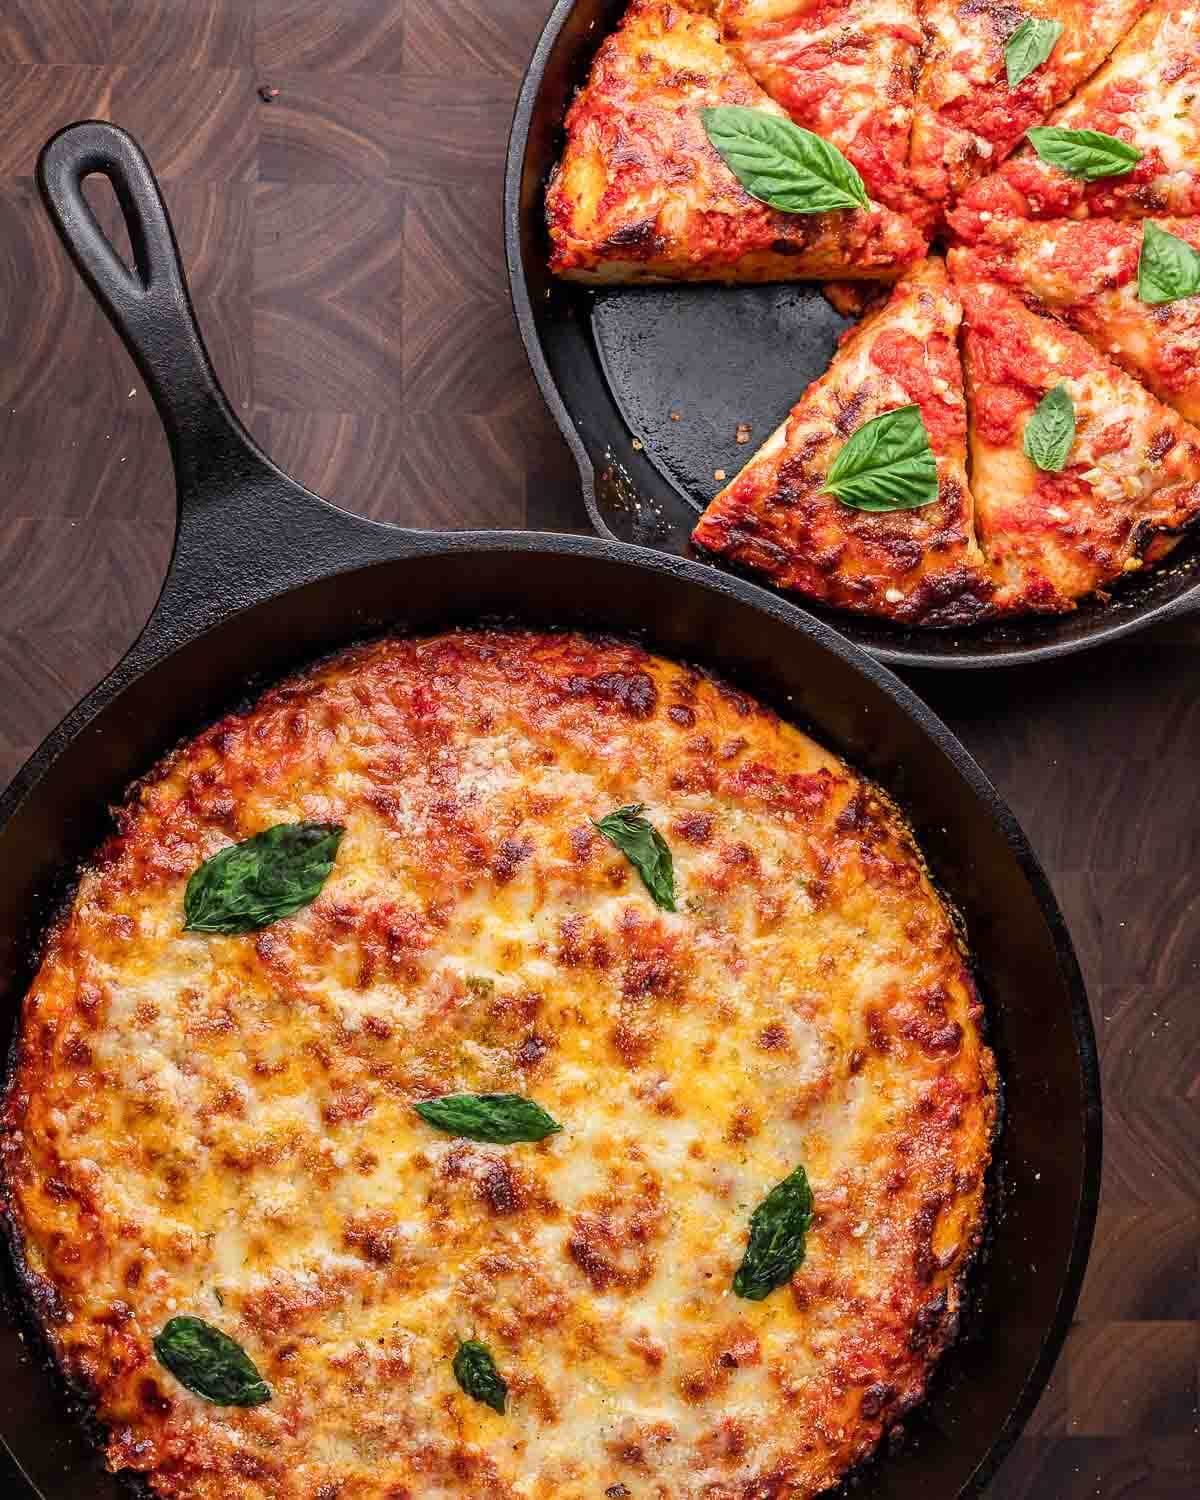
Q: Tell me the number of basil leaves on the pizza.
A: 12